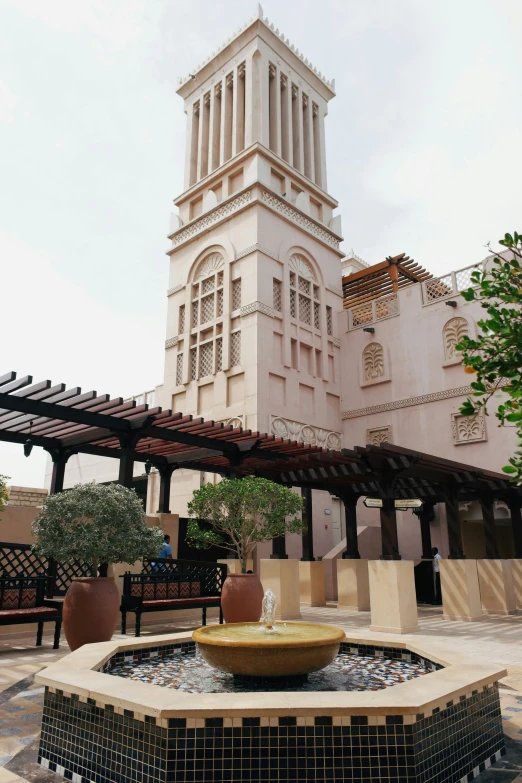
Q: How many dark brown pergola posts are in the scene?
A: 12